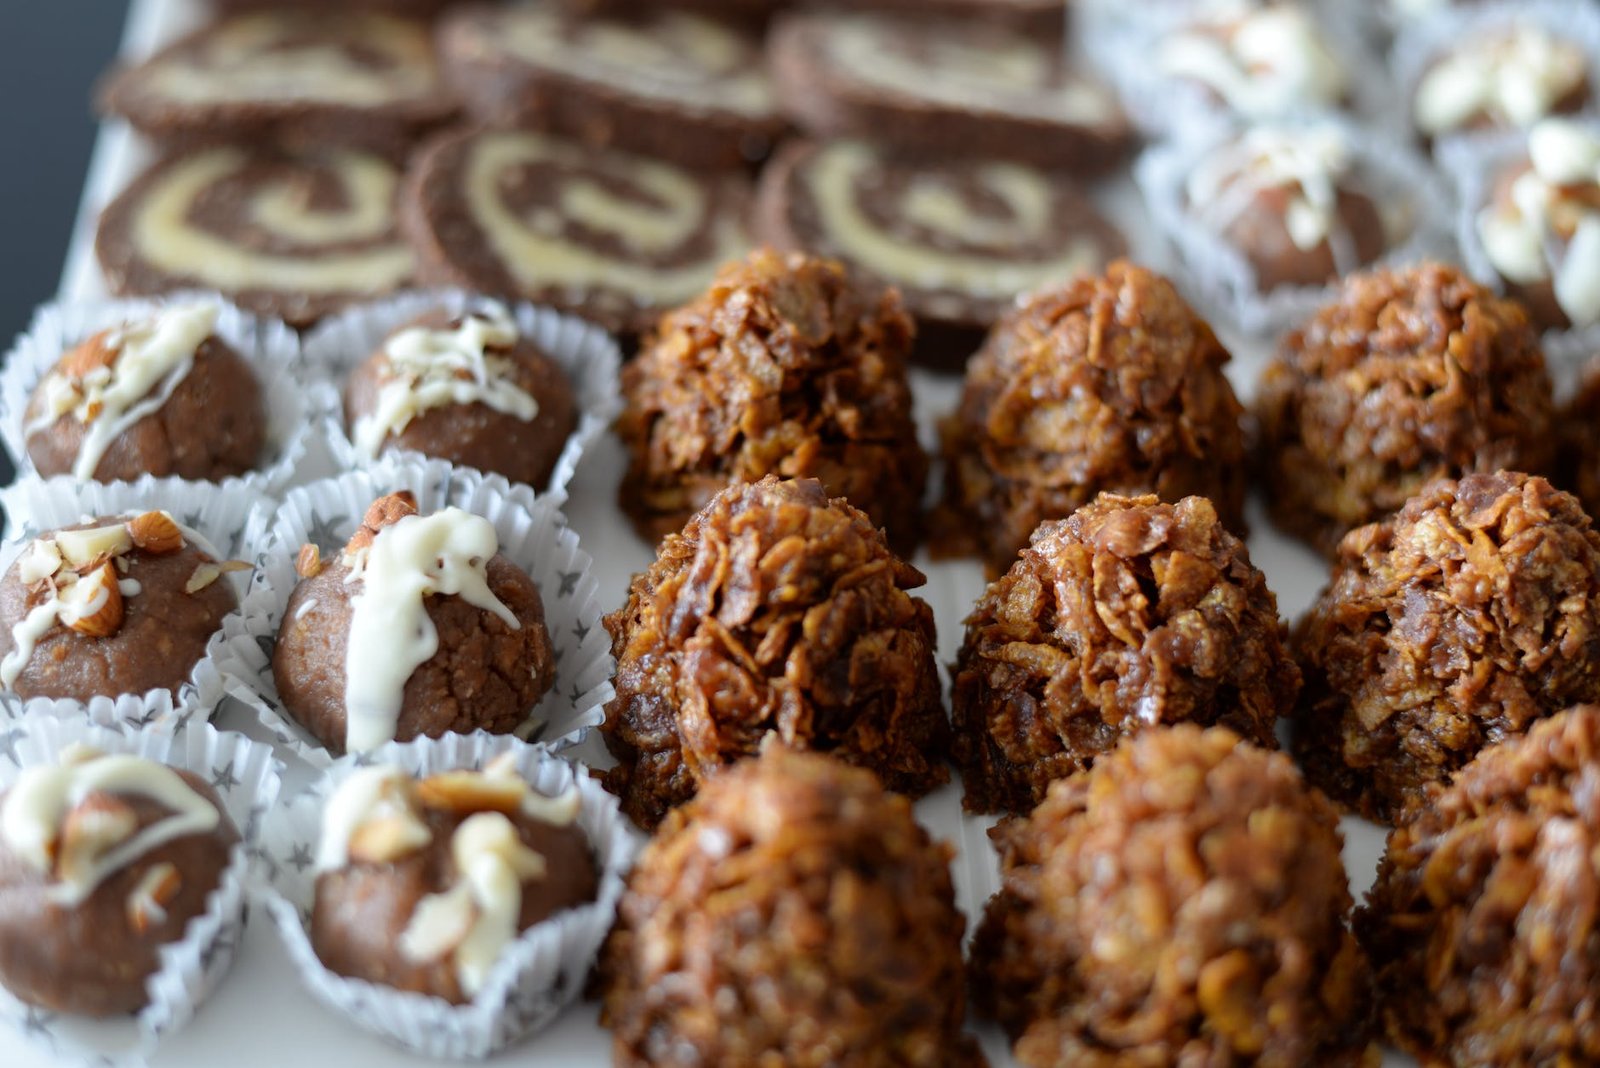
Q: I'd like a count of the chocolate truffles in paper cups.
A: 10